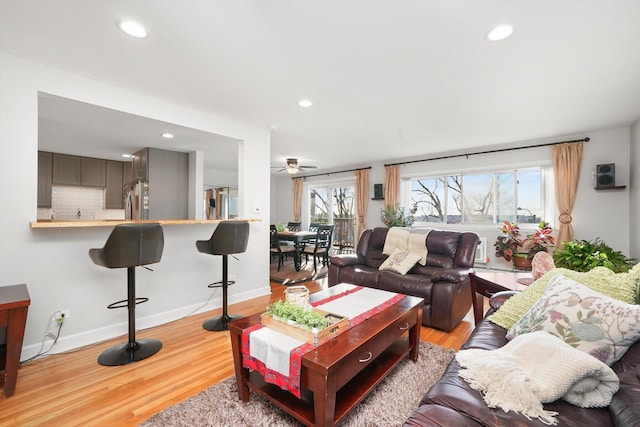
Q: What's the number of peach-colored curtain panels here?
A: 4